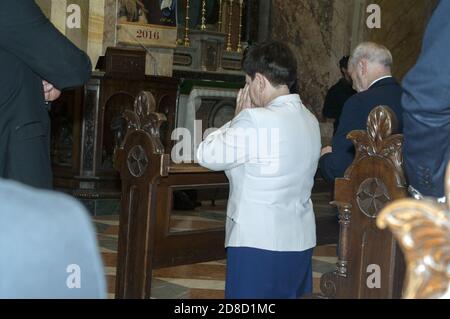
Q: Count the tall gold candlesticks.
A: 5